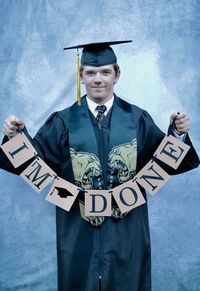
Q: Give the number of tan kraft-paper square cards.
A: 7